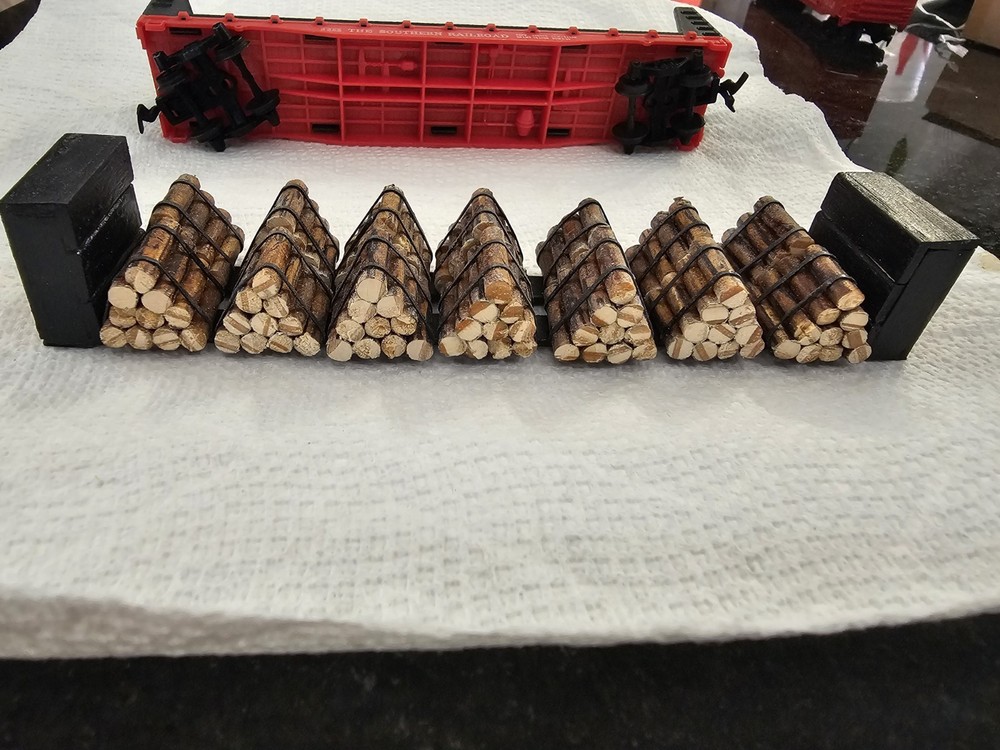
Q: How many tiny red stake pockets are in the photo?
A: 13